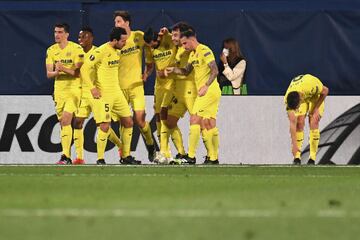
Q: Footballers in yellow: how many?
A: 8